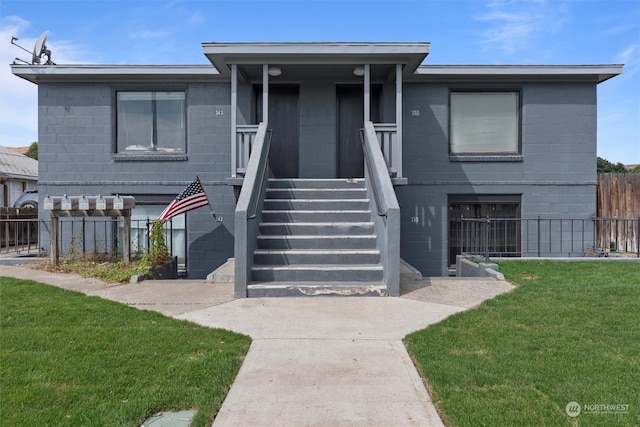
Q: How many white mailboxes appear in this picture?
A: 5